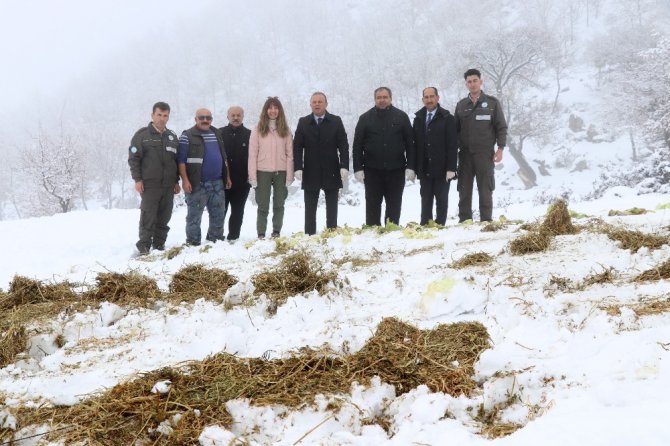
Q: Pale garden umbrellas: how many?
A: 0